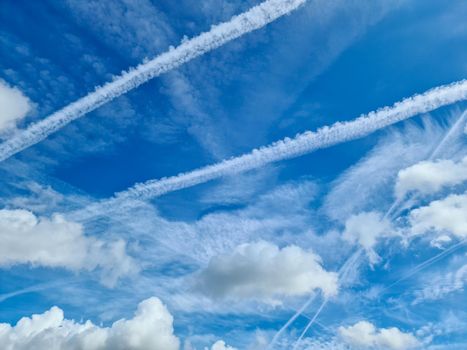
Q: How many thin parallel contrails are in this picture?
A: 2